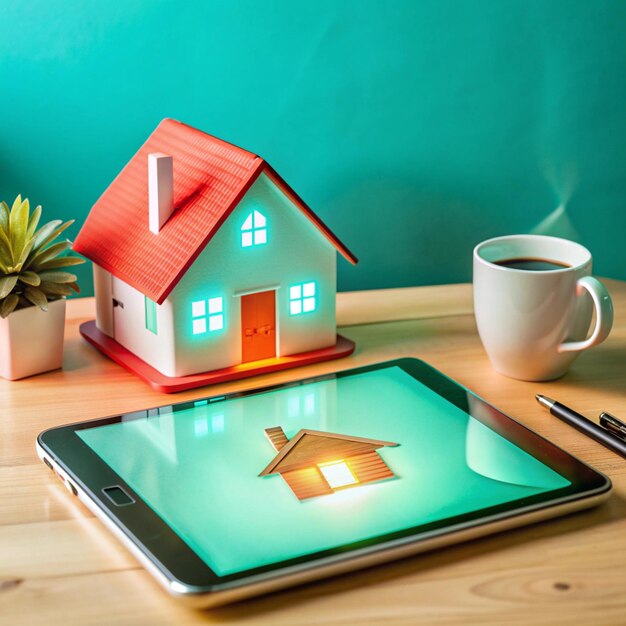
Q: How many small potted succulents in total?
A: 1